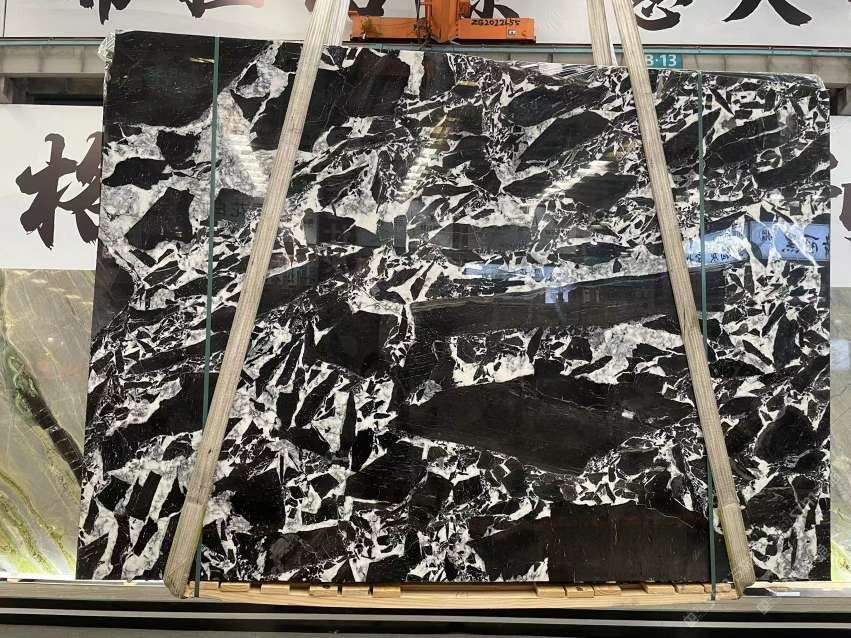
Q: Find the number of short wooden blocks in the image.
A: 12